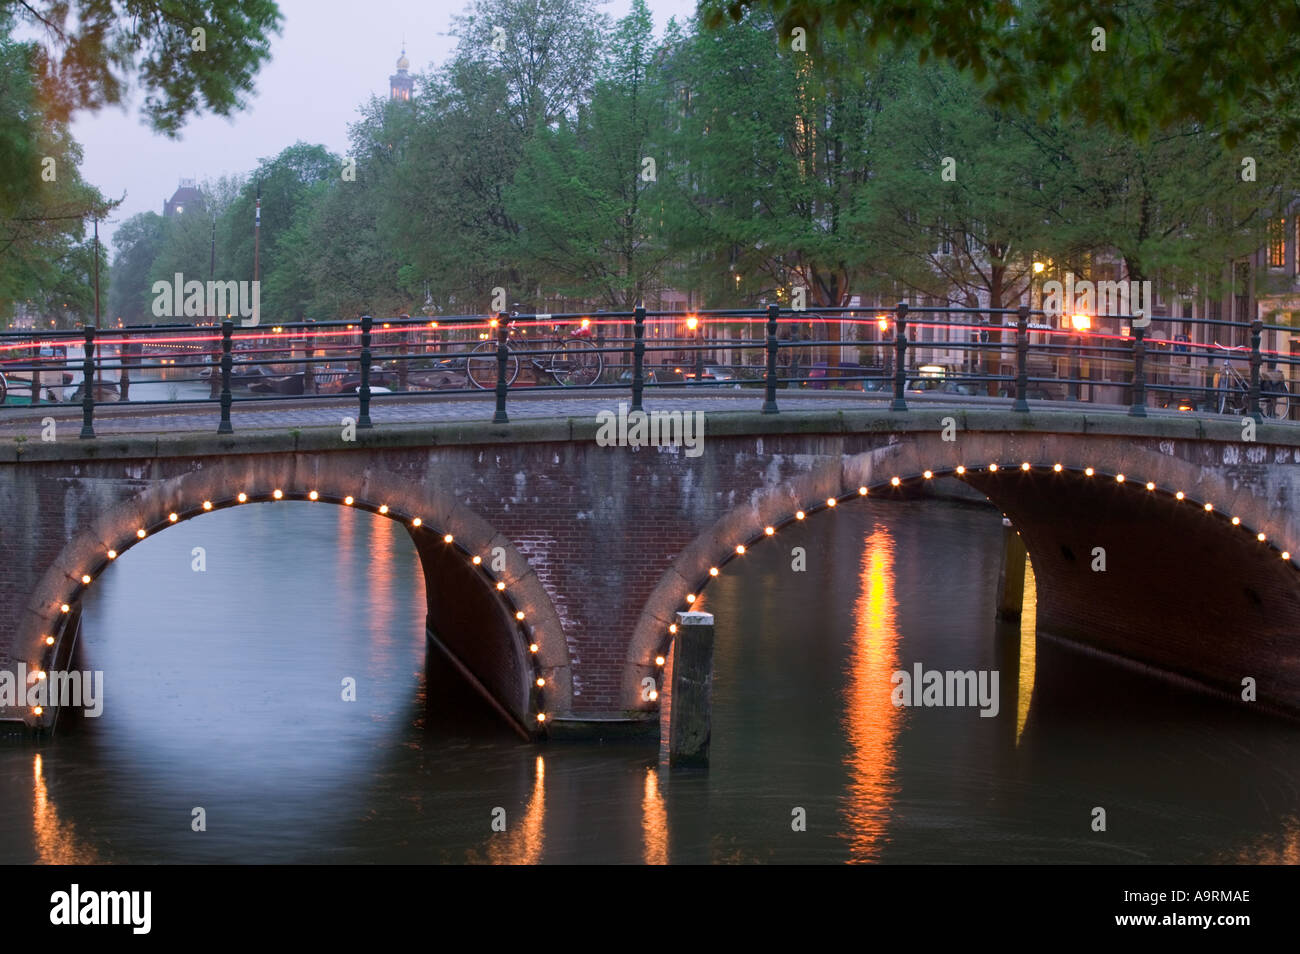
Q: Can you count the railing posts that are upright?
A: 10